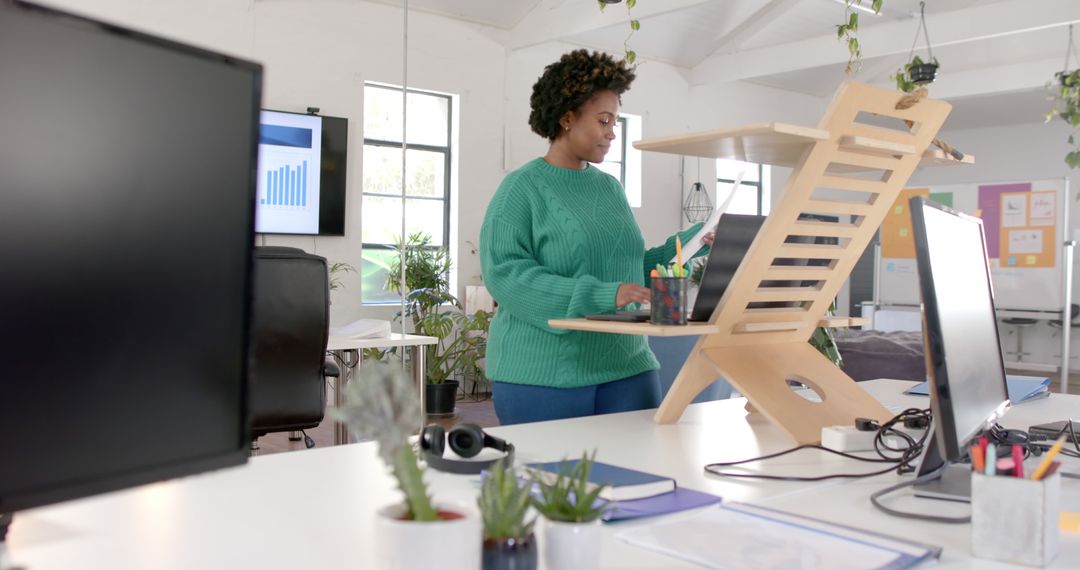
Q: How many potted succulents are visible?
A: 3